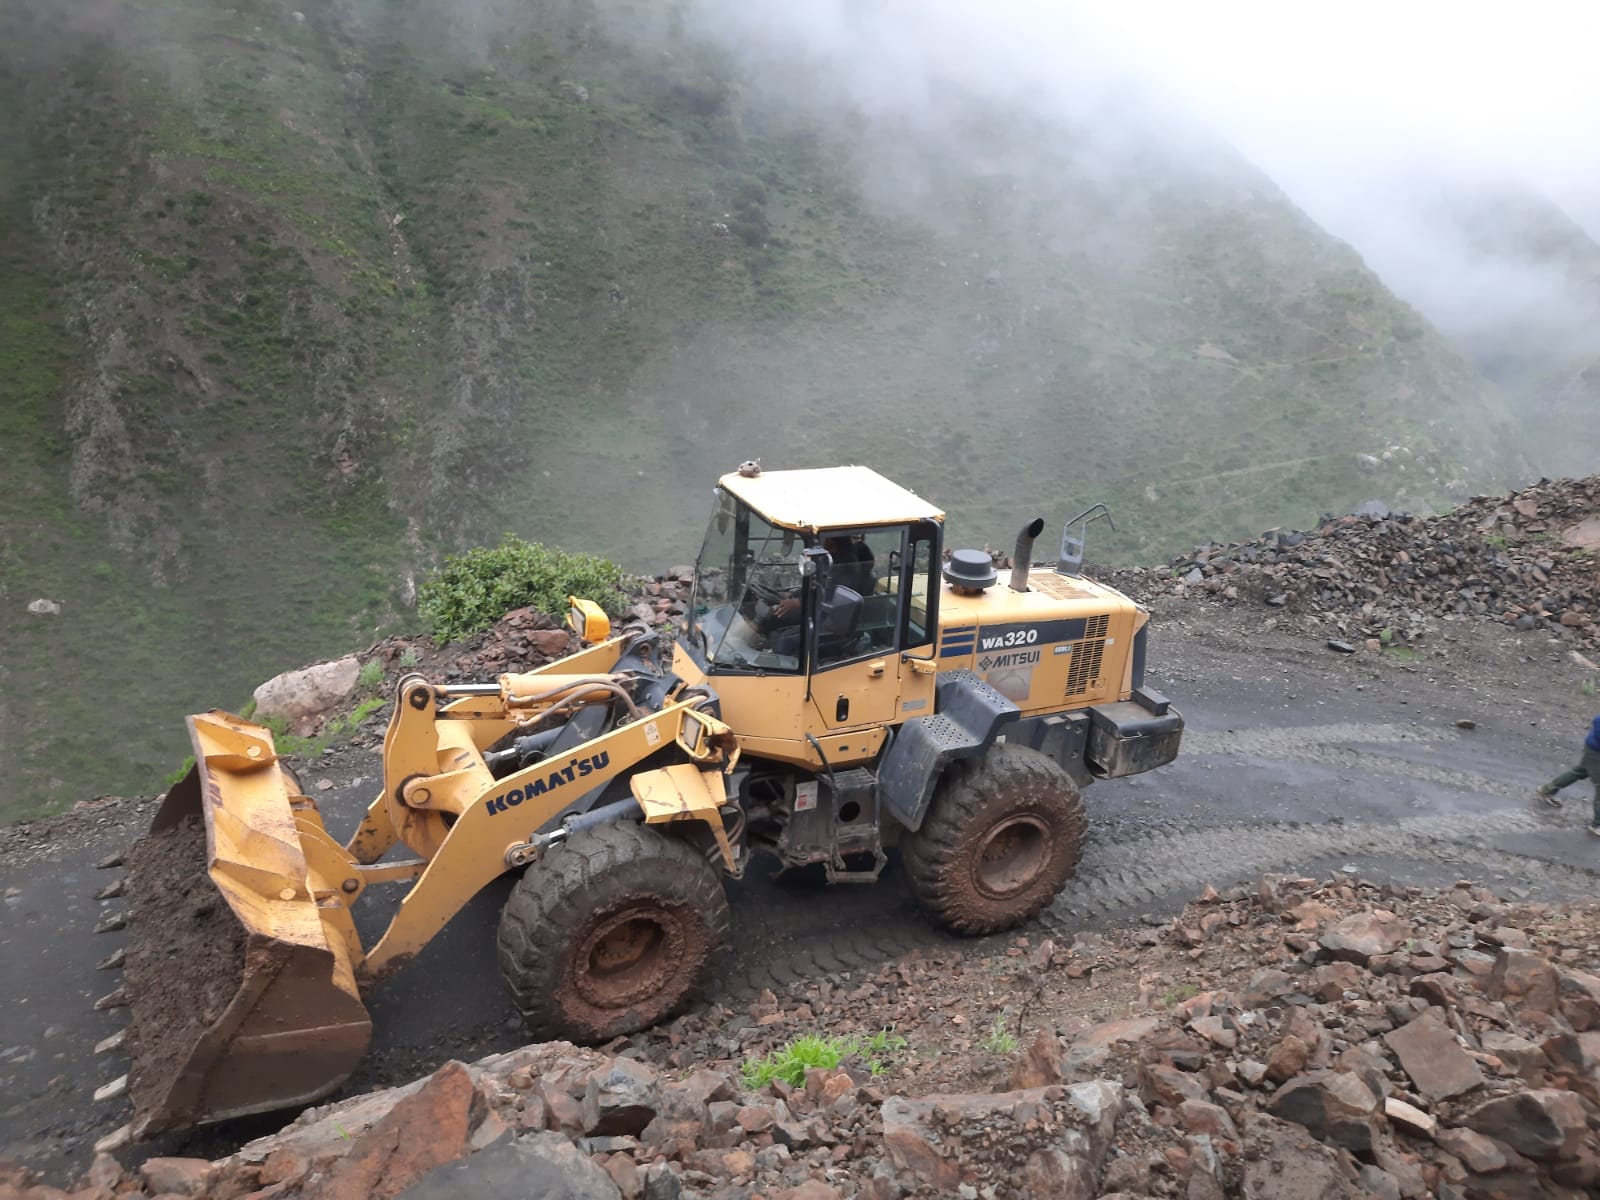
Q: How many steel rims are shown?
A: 2